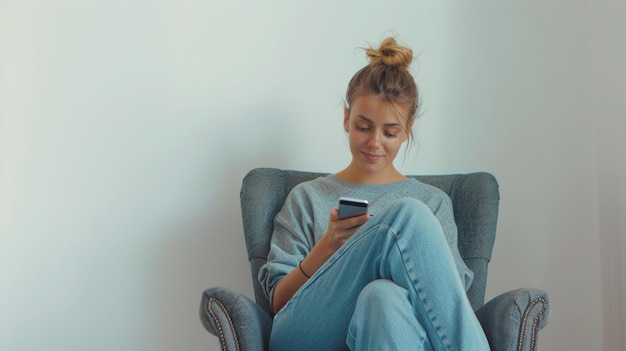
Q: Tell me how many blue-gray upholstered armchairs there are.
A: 1